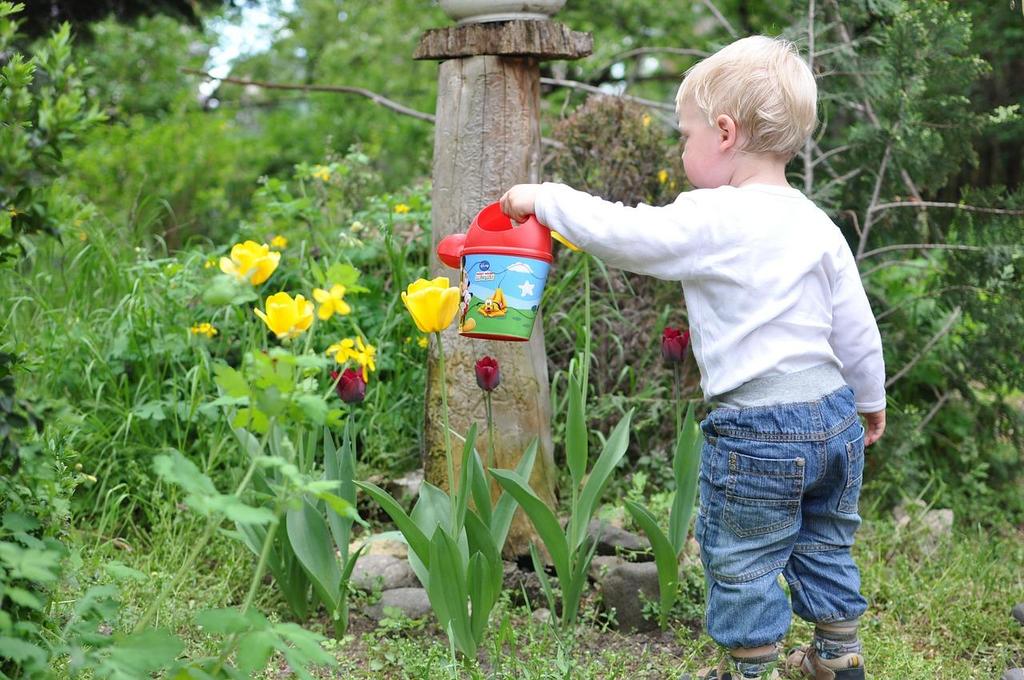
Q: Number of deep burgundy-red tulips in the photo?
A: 3